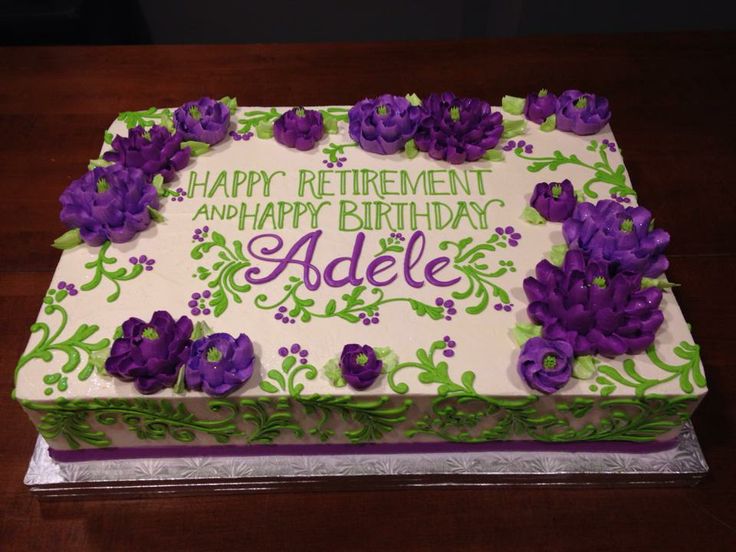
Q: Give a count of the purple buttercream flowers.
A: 15